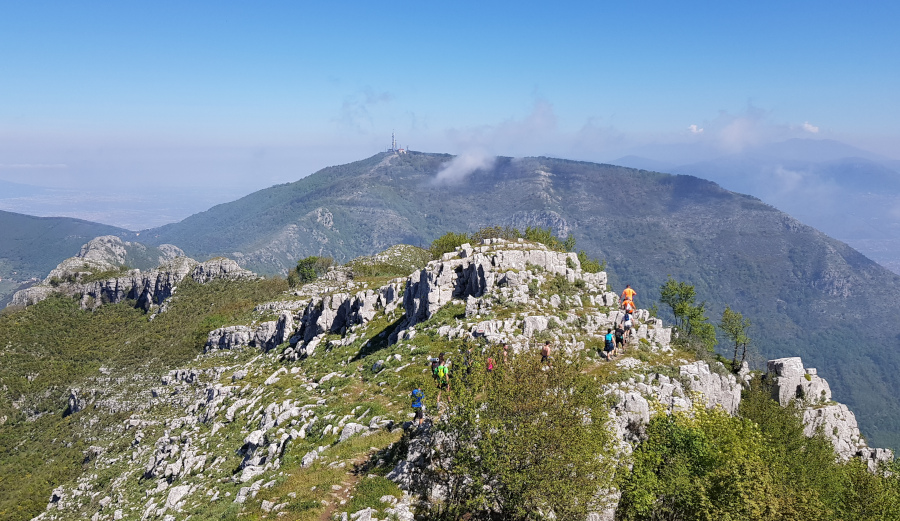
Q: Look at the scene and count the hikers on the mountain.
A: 12